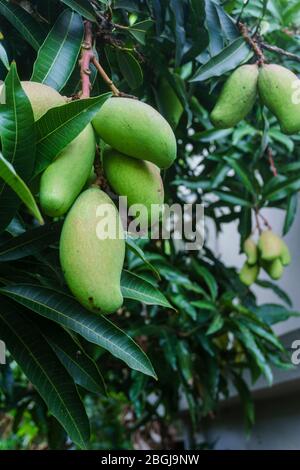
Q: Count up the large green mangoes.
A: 7